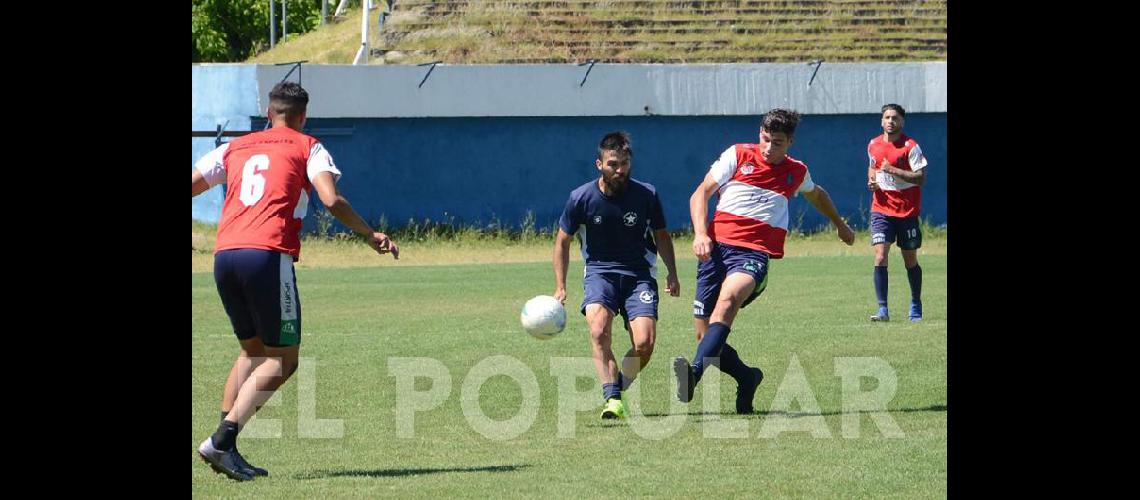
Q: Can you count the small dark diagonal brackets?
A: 4